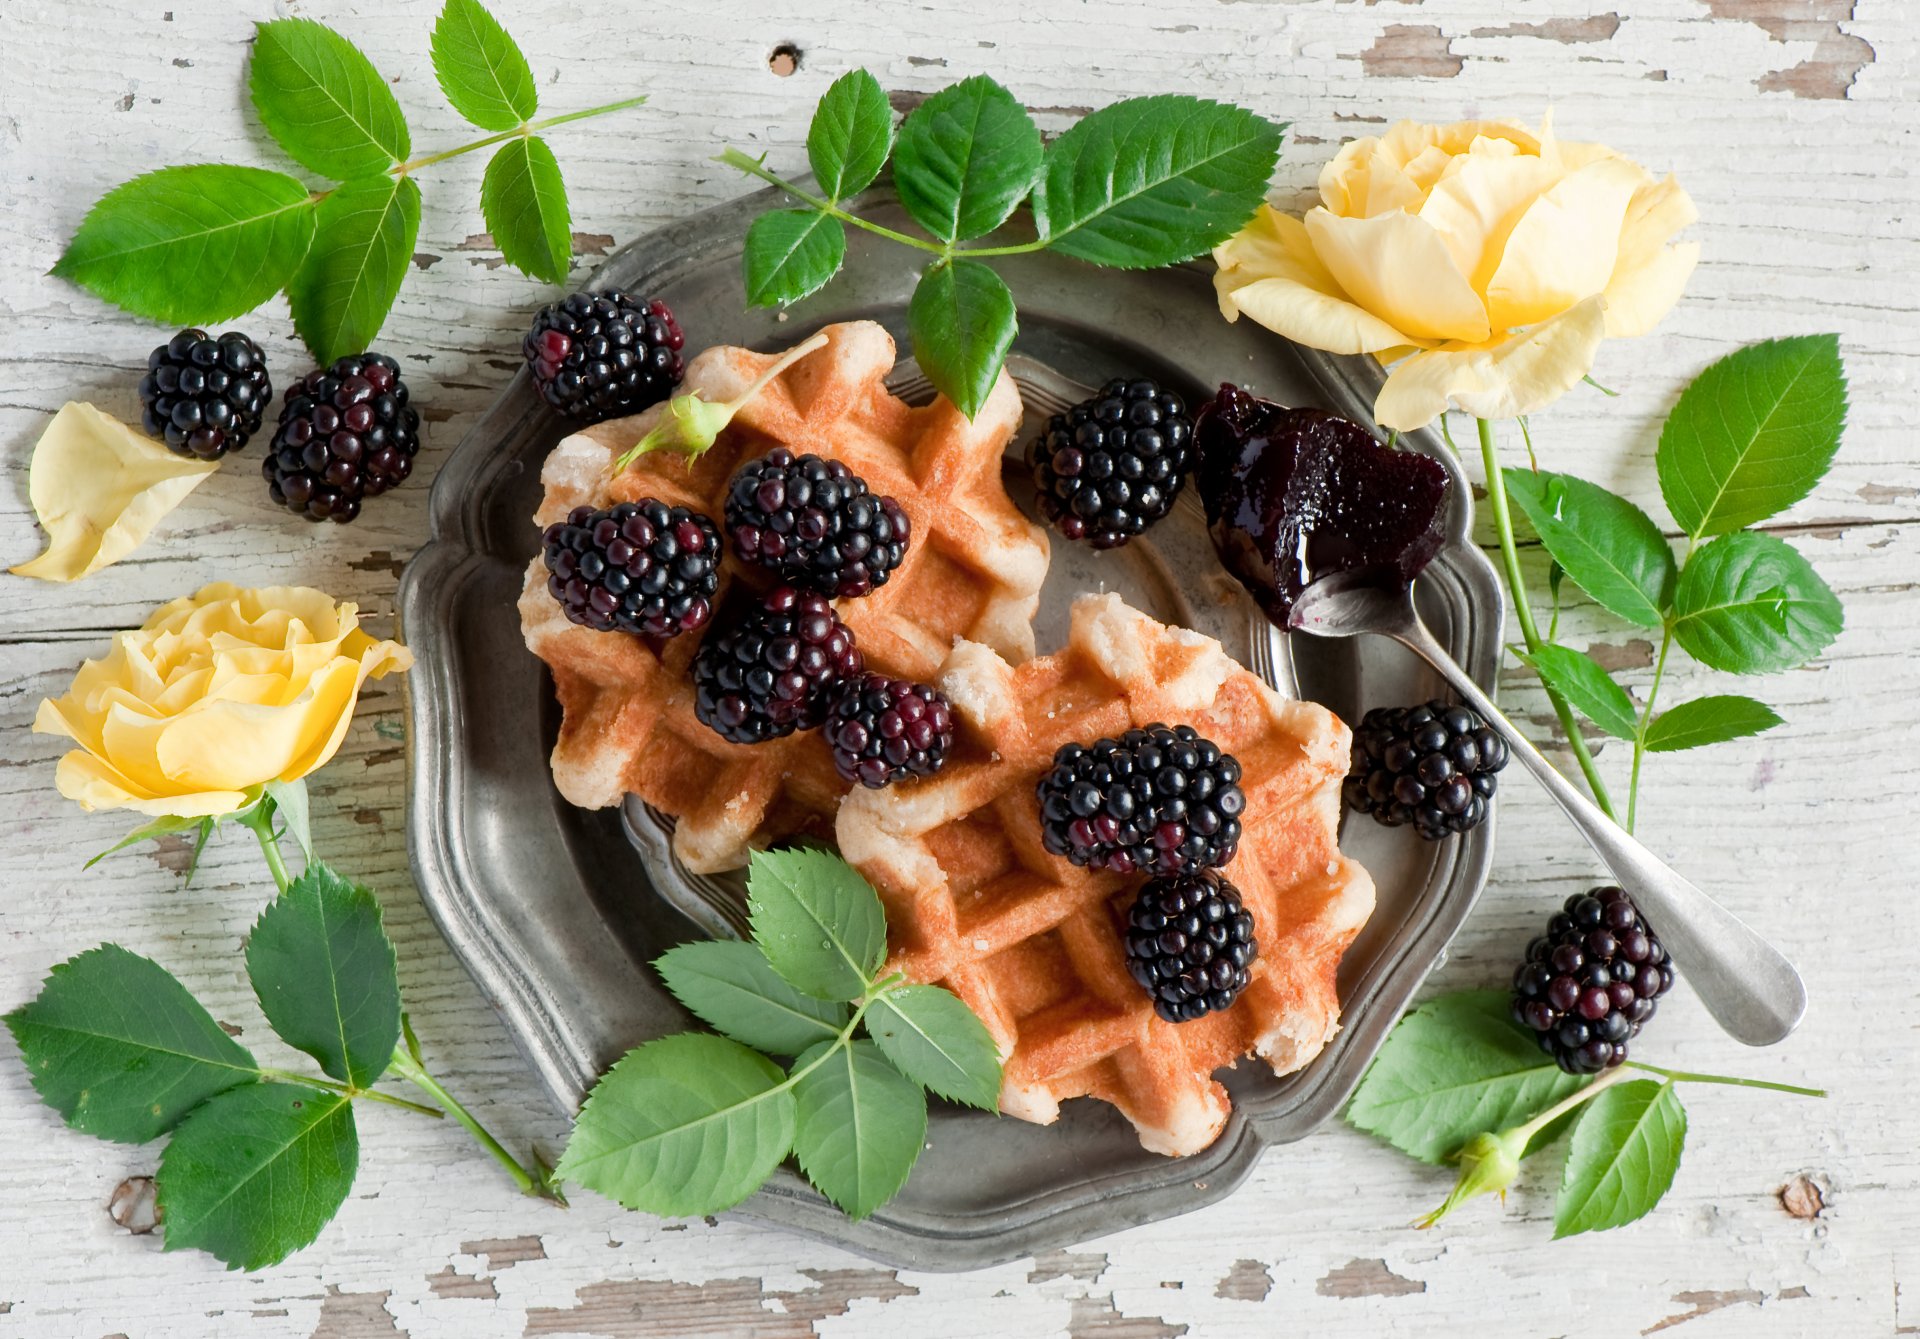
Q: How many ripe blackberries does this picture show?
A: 12